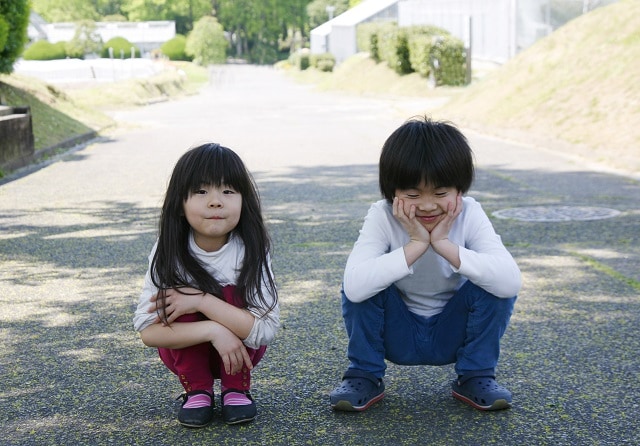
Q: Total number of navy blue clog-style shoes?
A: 2